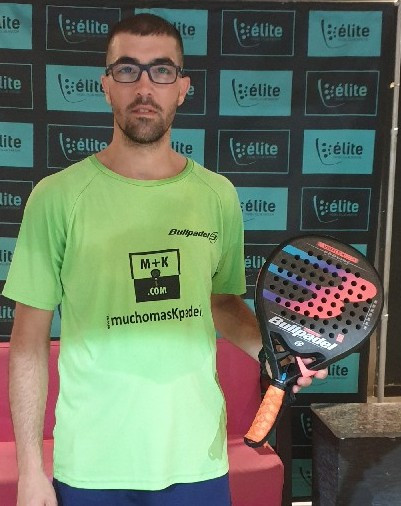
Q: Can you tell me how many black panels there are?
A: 12